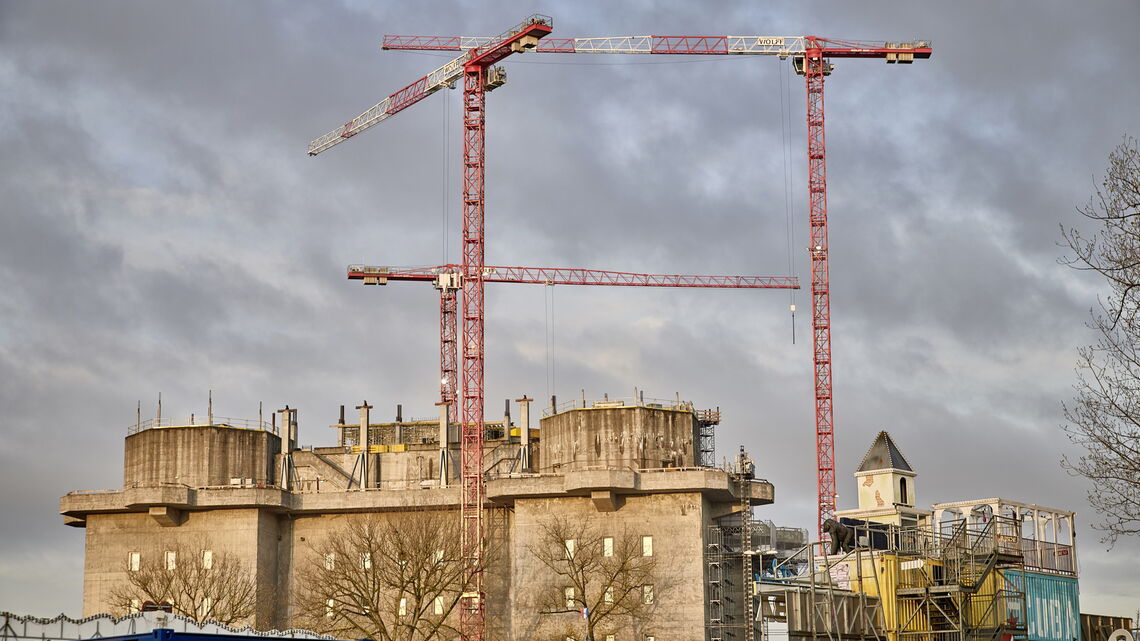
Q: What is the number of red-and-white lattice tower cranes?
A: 3